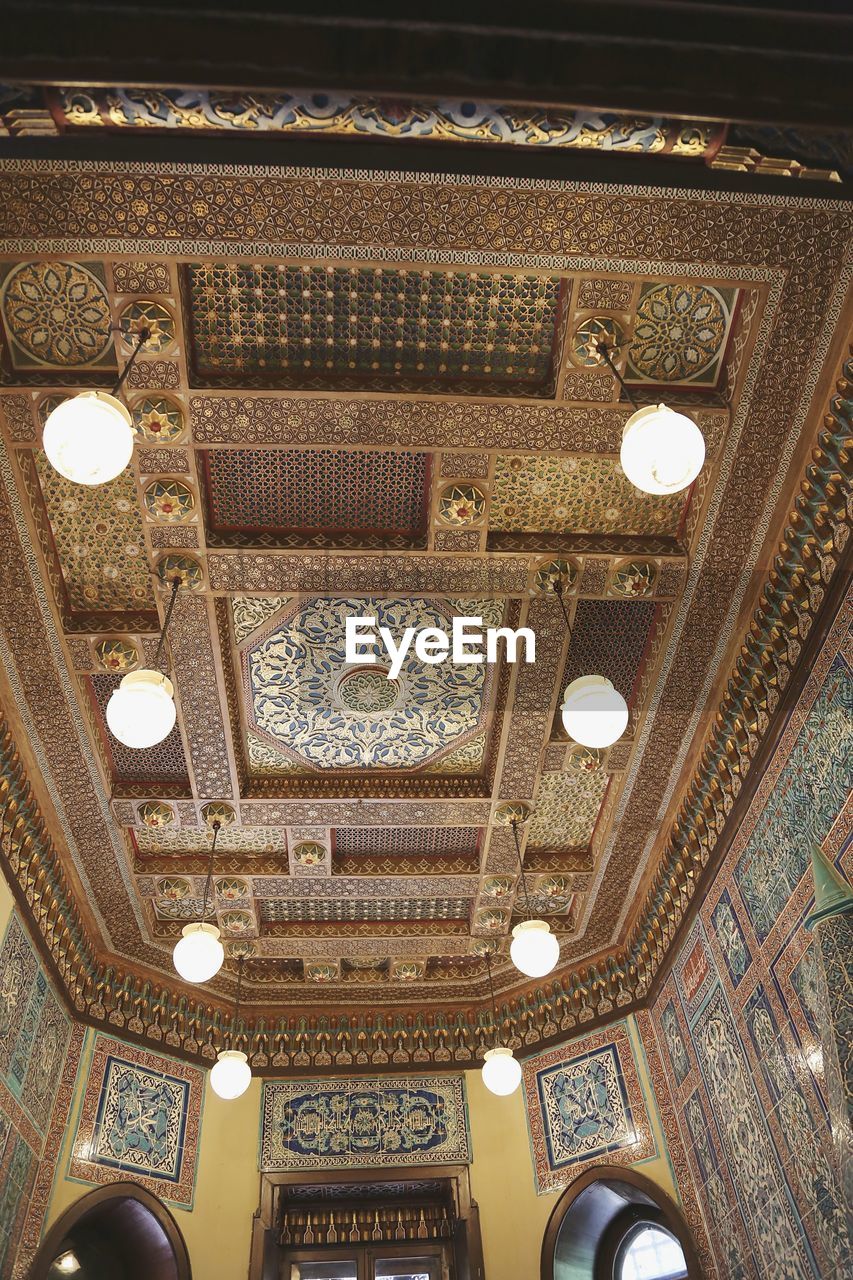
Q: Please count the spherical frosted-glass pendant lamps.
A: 8